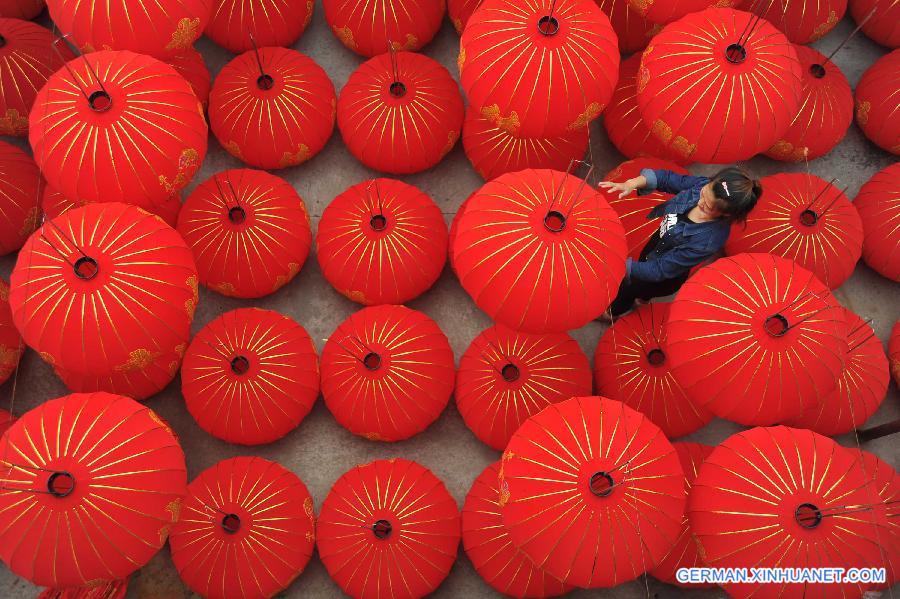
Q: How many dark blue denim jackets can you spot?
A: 1